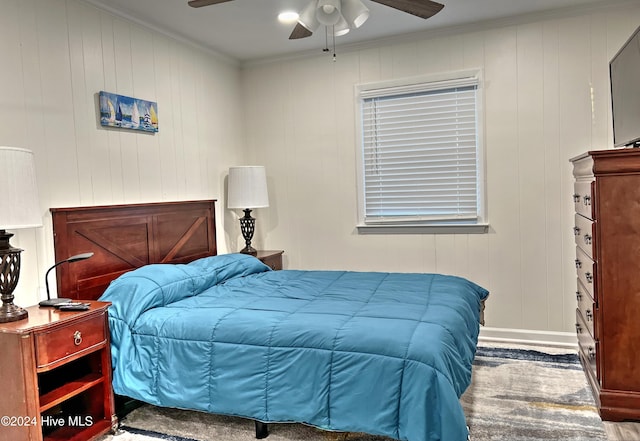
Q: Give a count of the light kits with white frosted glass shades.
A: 1